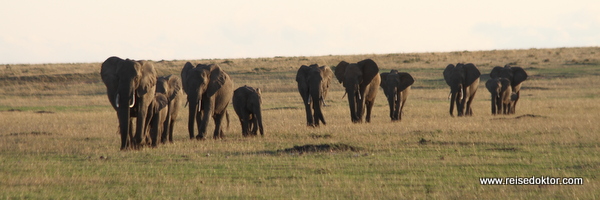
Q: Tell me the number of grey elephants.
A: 11